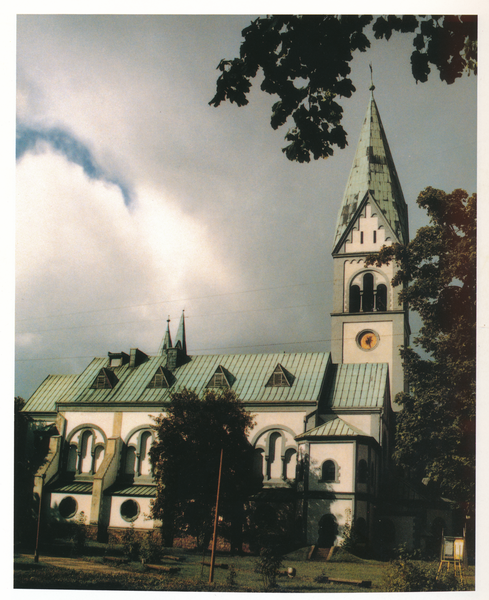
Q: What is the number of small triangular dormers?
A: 4